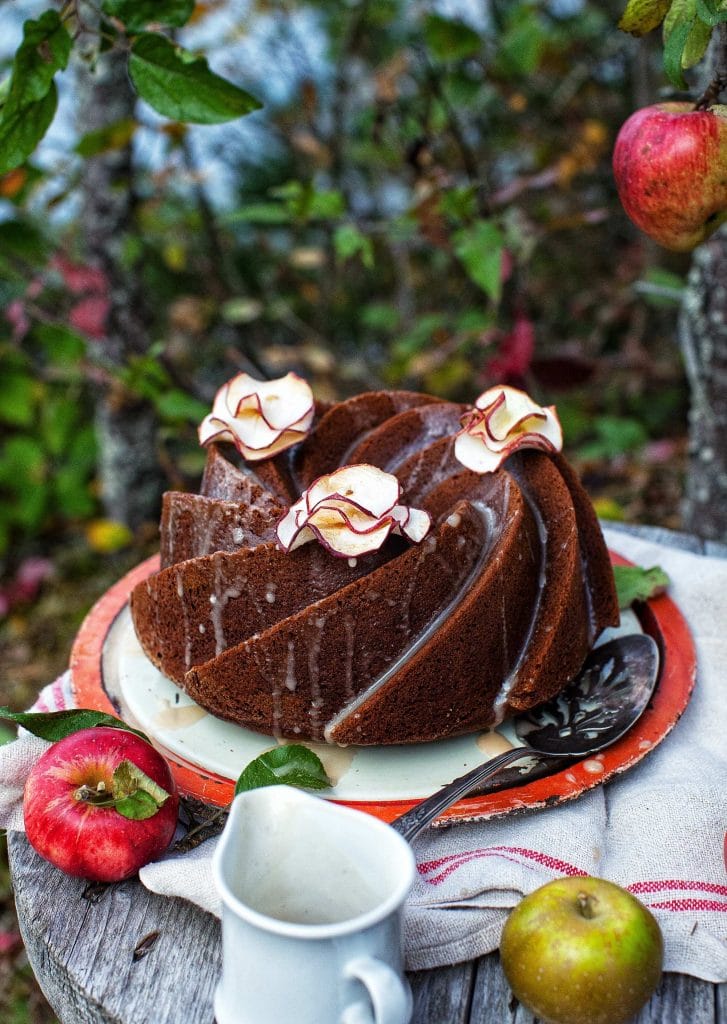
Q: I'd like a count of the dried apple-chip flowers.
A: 3